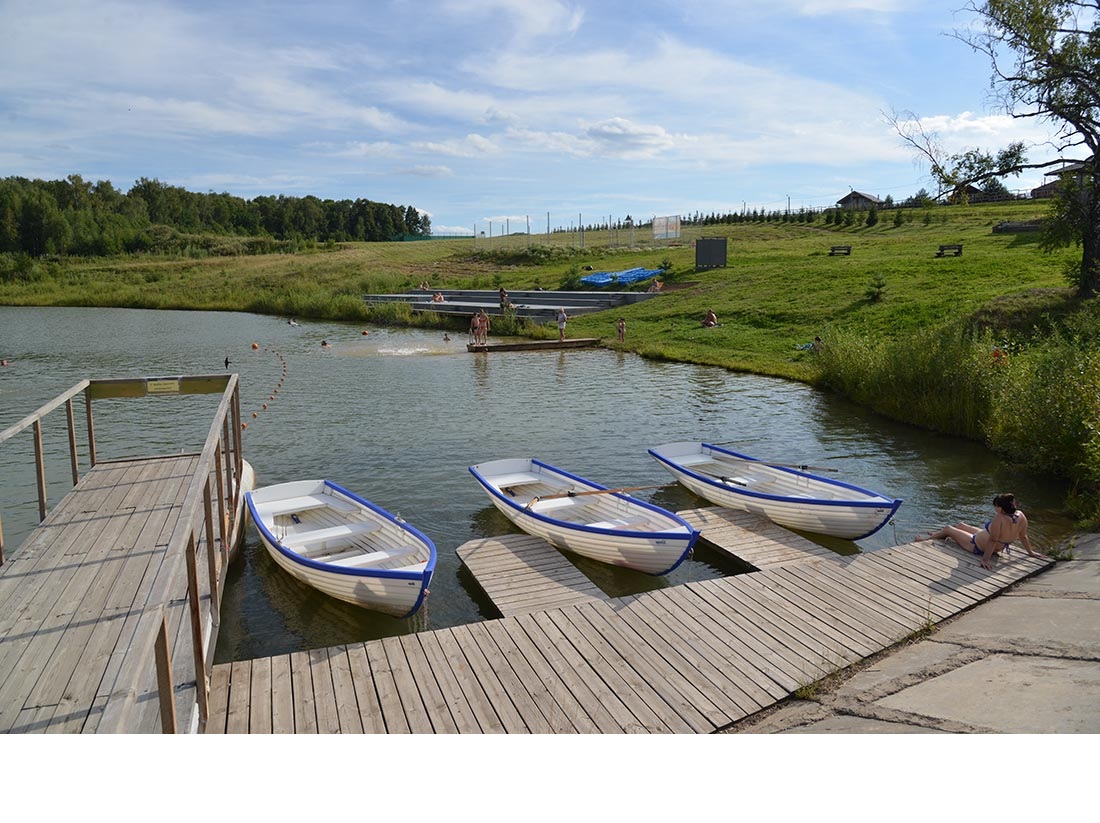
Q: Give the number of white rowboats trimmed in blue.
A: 3